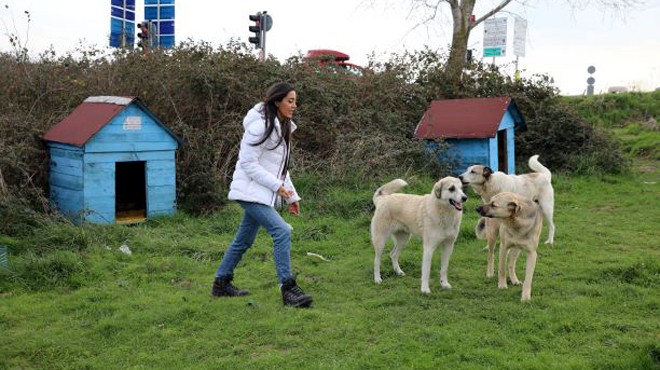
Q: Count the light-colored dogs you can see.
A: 3